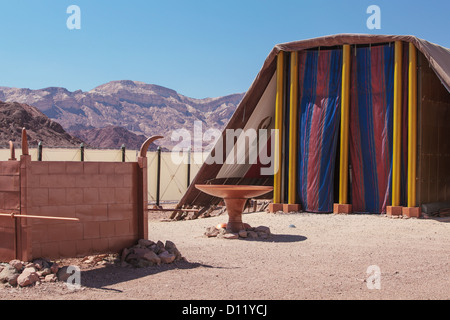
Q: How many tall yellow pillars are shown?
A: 5